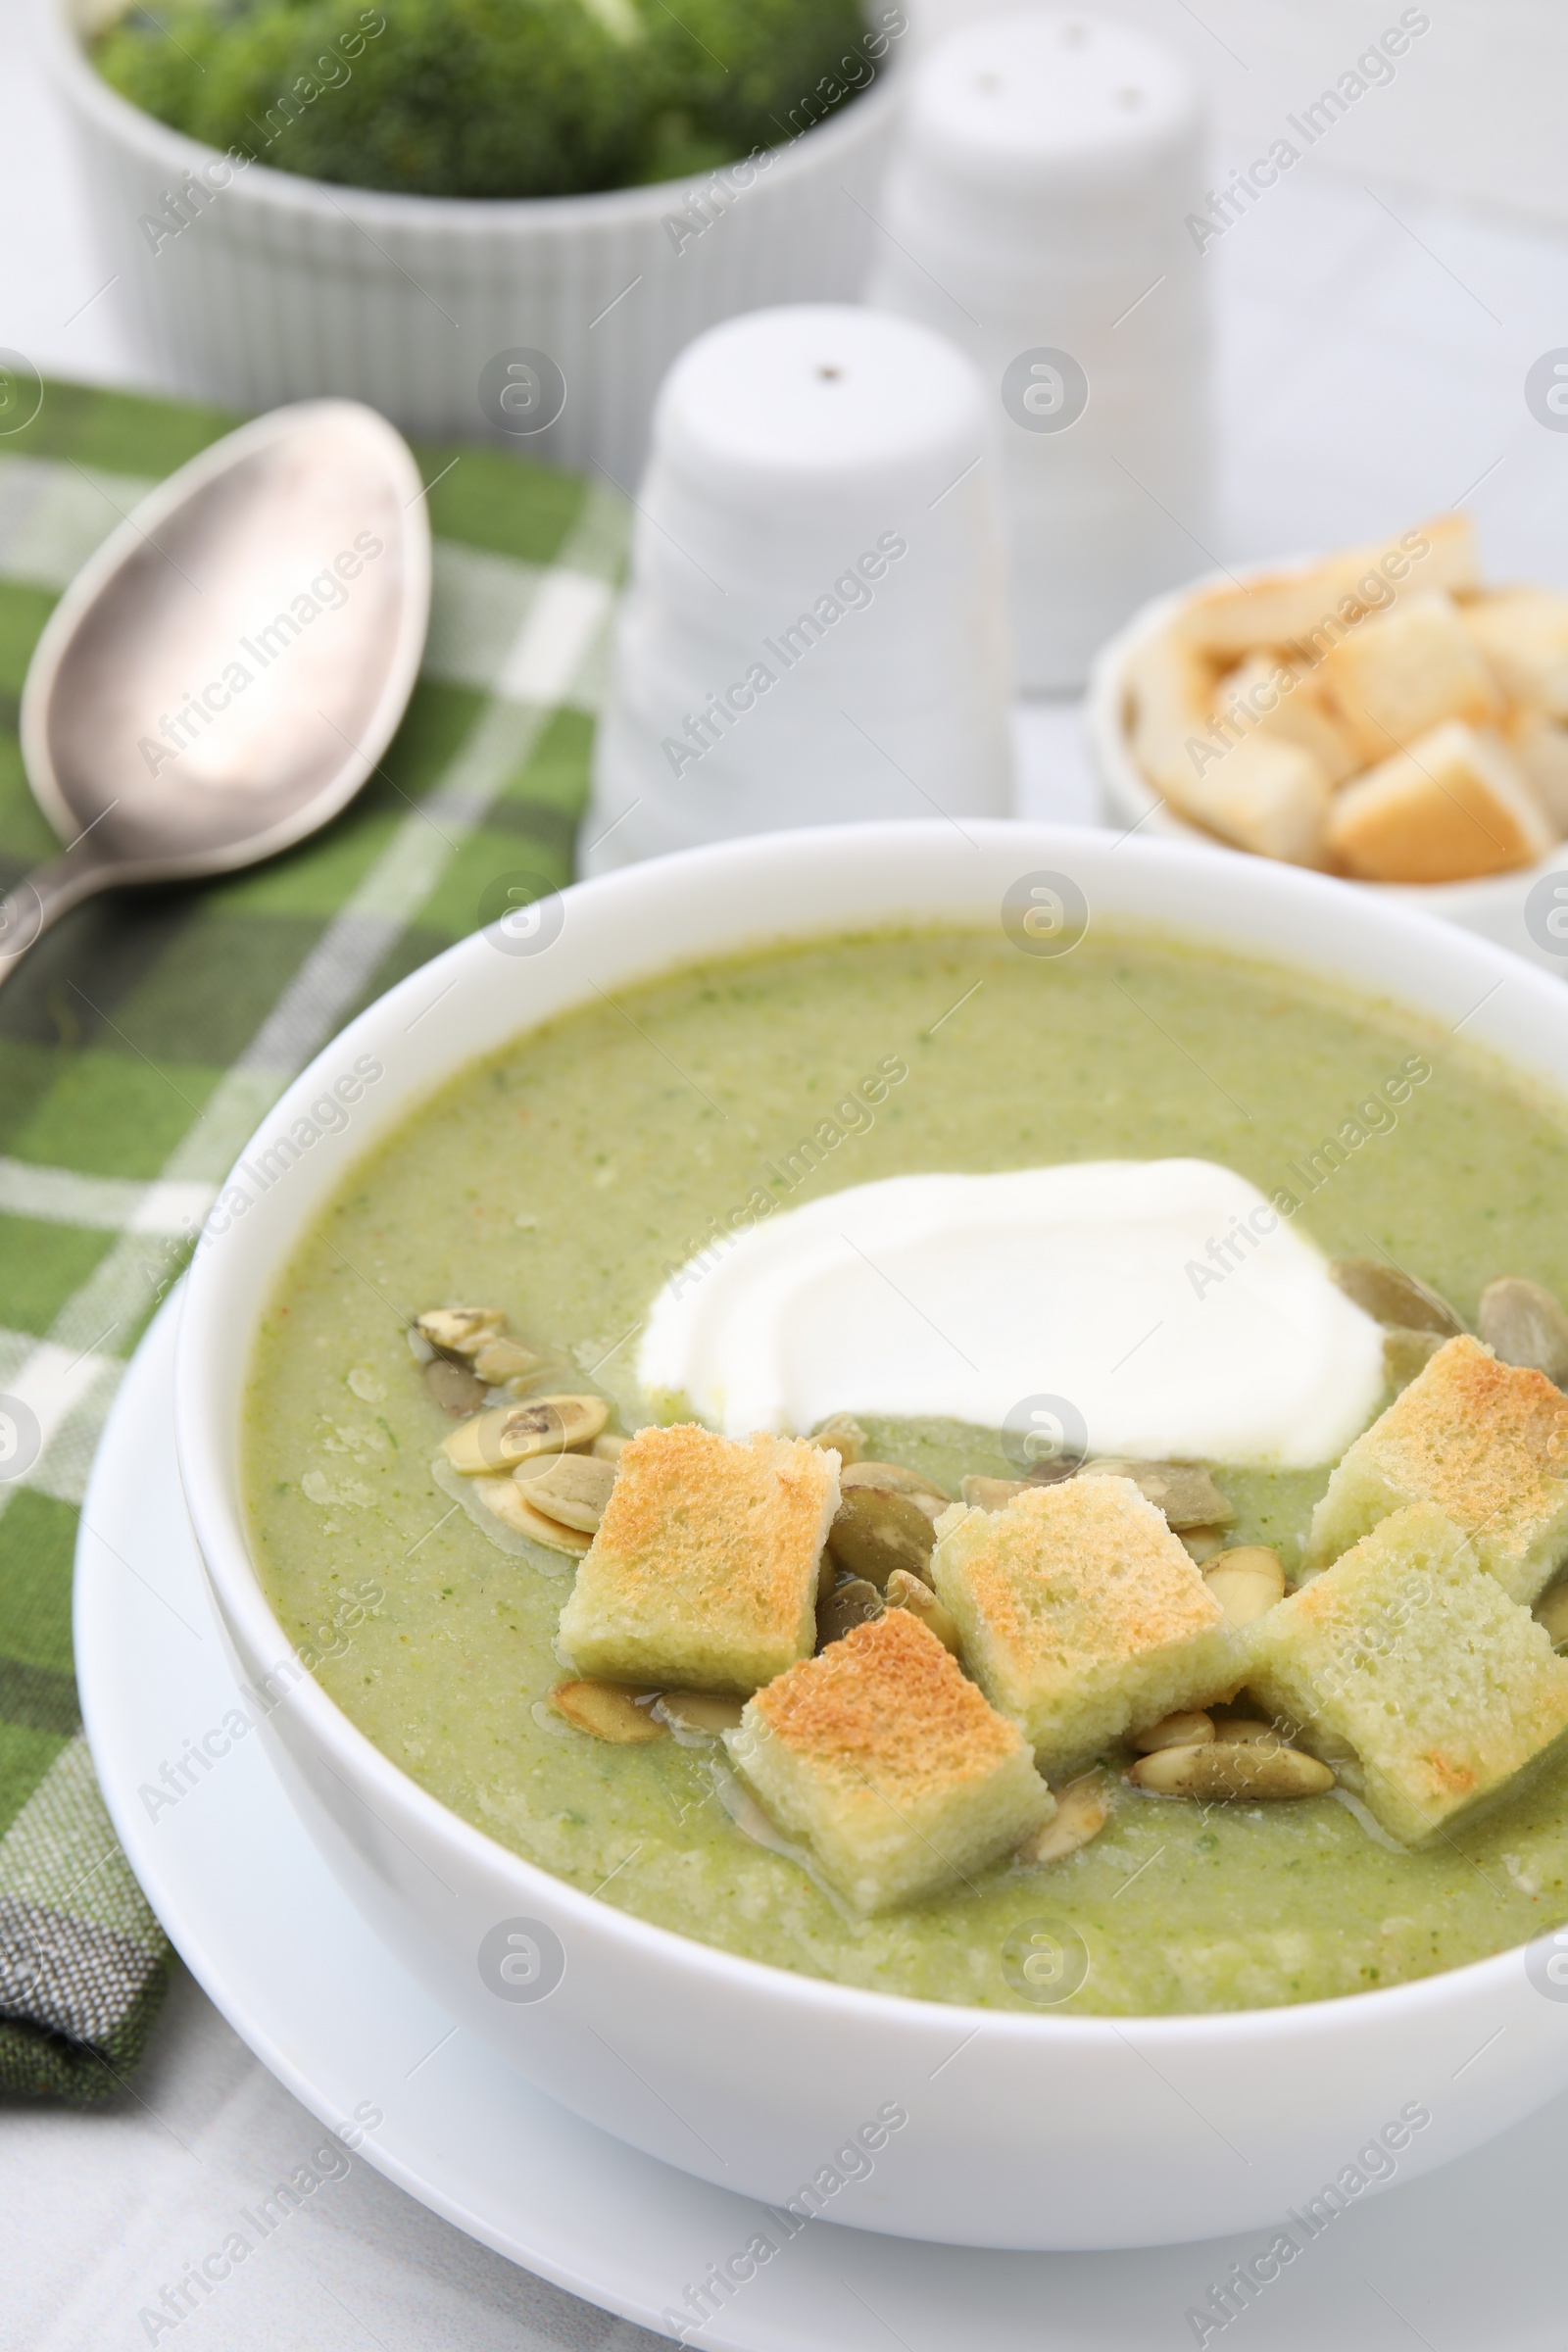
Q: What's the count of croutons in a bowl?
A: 5